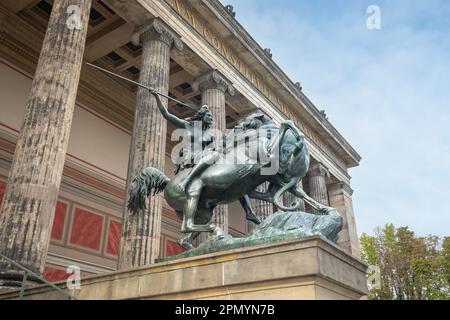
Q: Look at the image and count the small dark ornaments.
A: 4